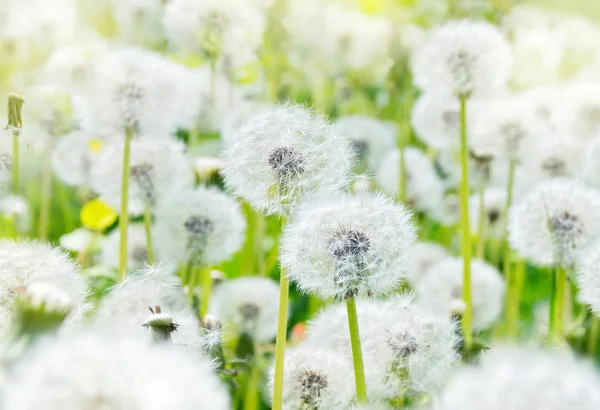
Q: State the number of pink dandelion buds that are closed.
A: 0